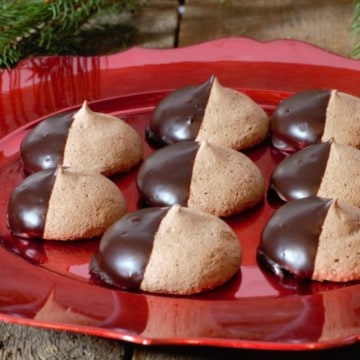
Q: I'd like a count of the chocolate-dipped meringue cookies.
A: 8